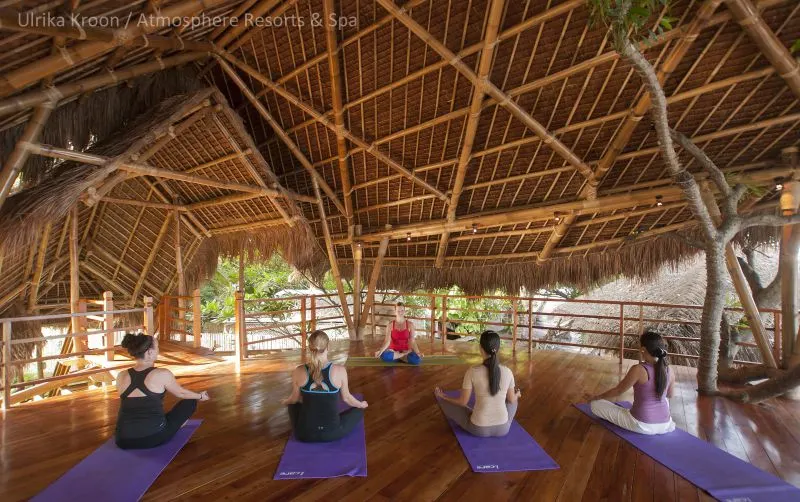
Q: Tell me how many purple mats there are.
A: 4